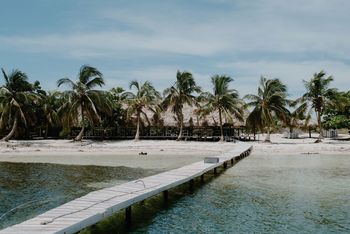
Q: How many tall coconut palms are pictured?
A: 7